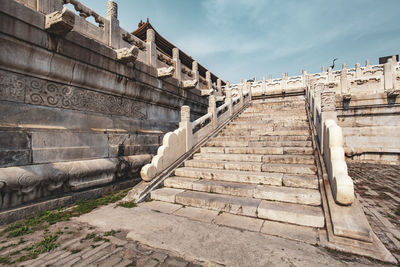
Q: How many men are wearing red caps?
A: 0